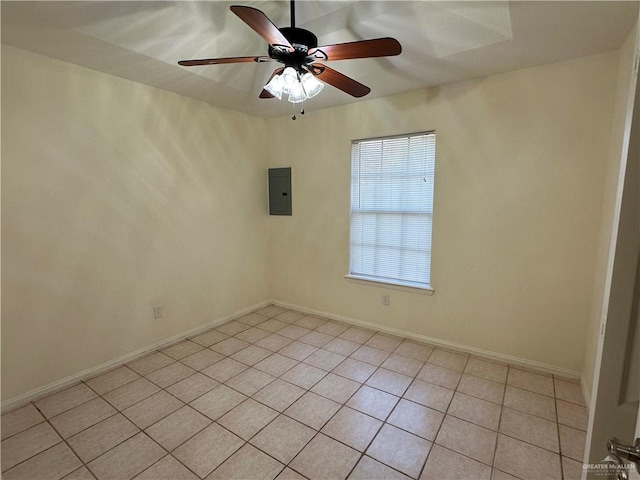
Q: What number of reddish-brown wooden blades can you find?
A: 5